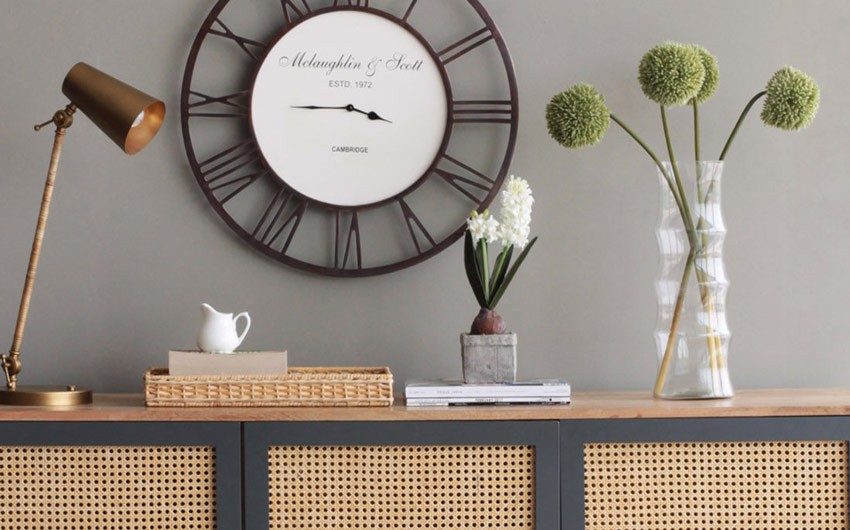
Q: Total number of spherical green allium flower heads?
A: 4